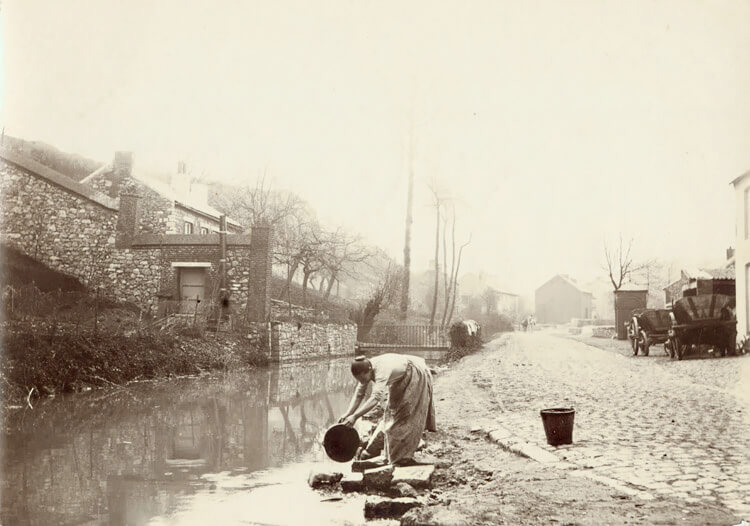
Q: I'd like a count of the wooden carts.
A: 2